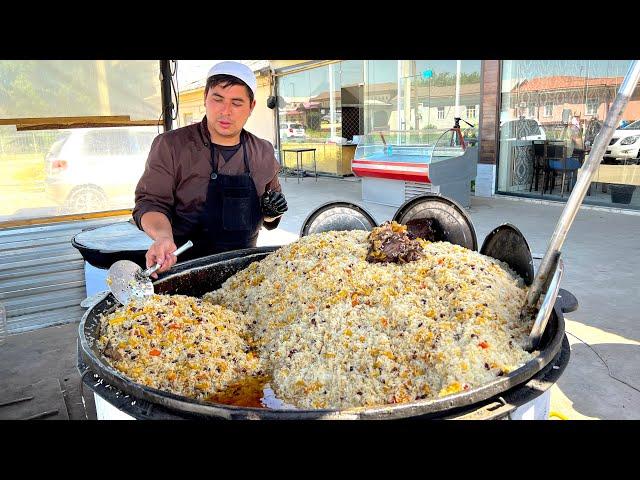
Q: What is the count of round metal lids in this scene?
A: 3